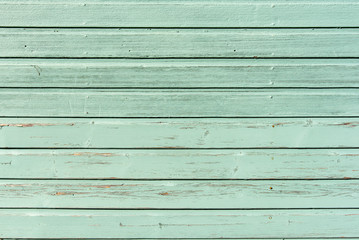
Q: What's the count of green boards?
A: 8